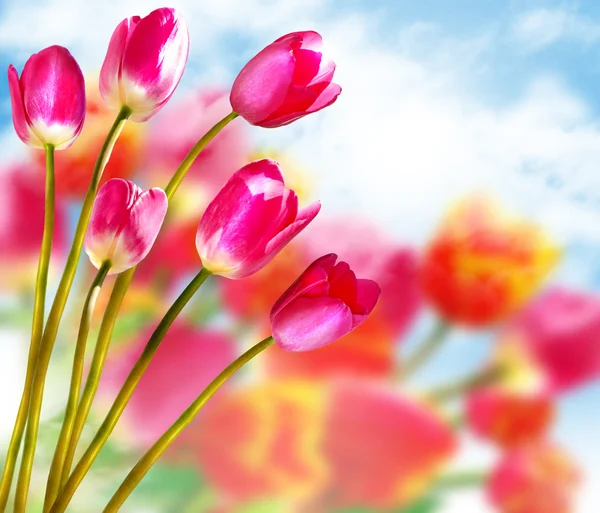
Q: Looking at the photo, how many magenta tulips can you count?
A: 6